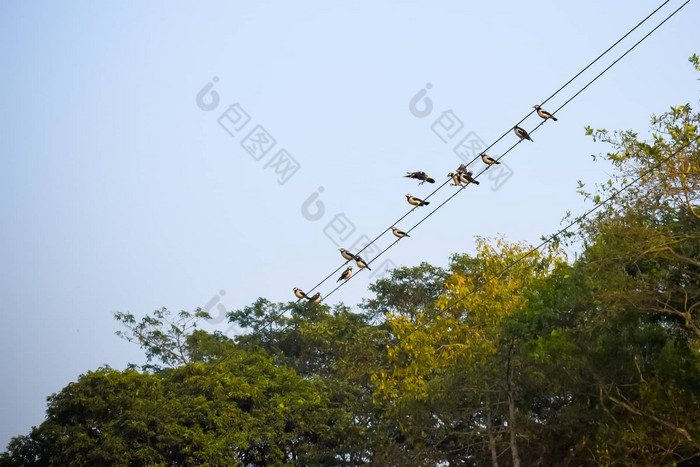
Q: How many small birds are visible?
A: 13